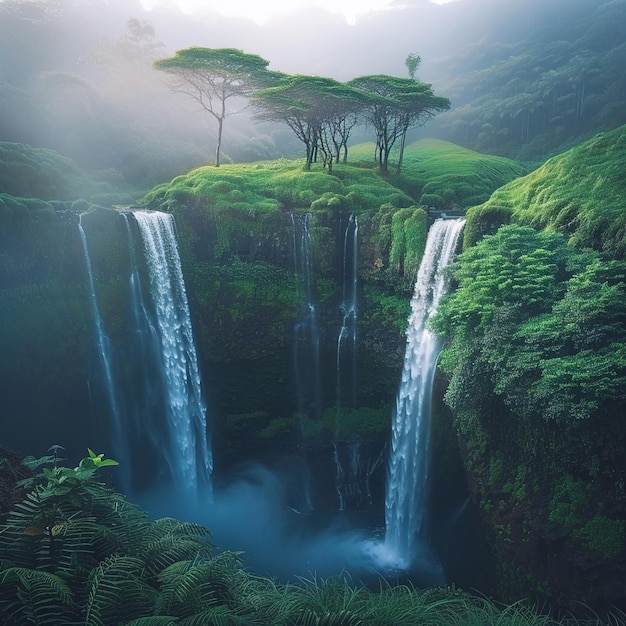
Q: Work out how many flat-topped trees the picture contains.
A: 3